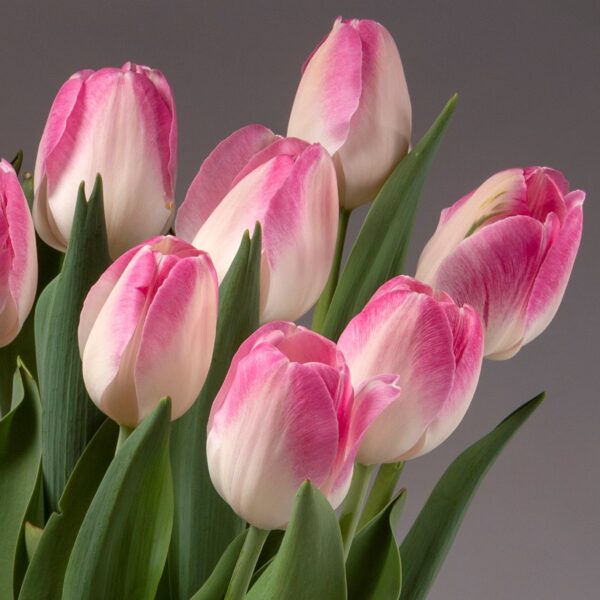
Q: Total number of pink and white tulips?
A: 8